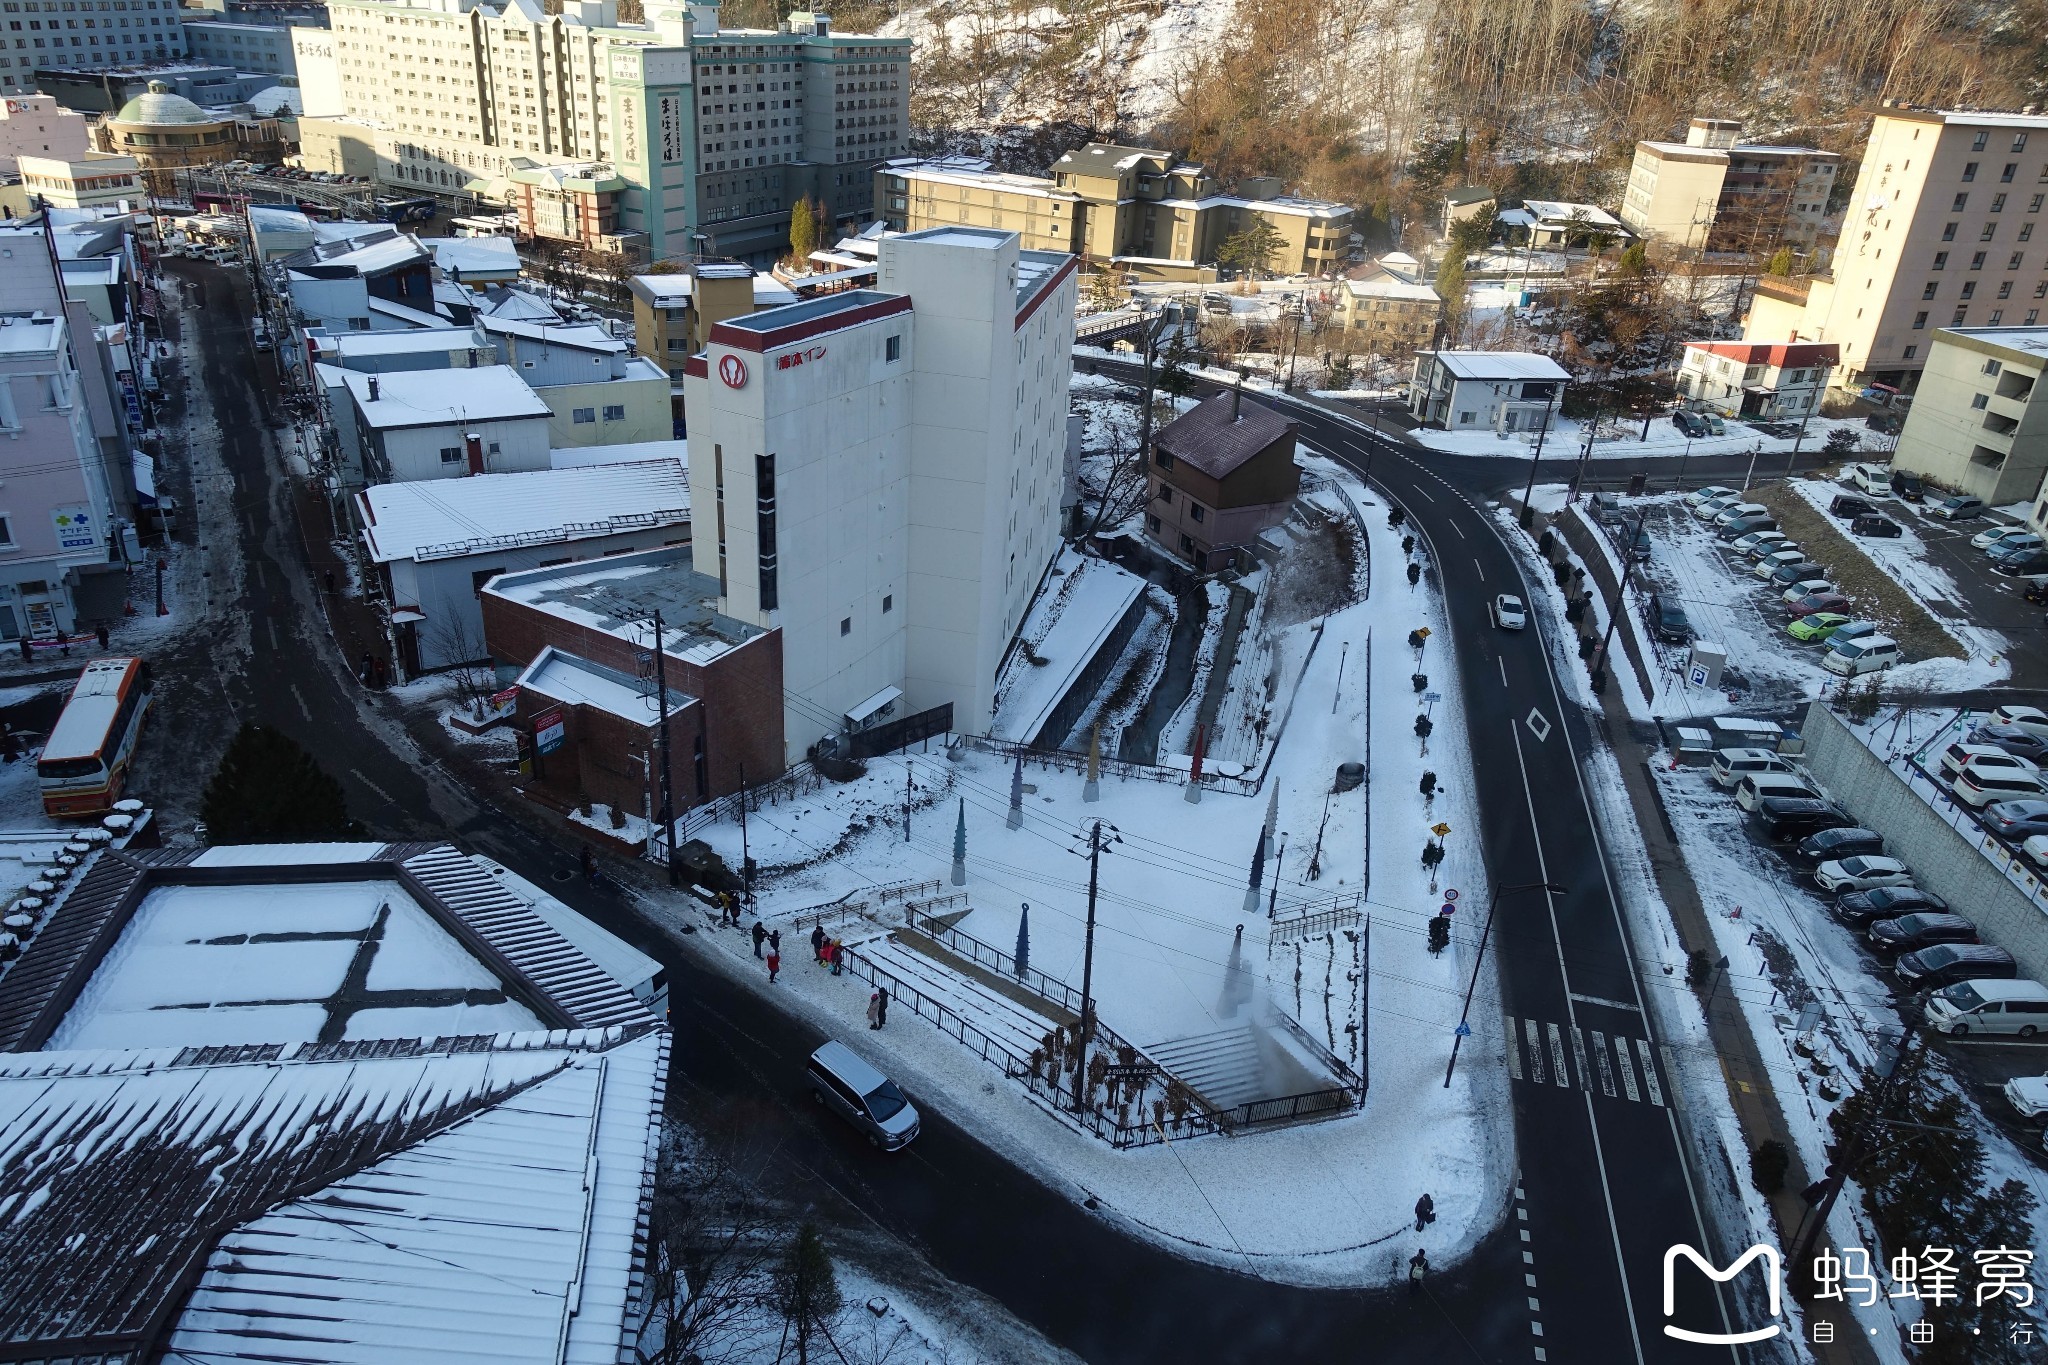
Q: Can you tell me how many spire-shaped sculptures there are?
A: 8